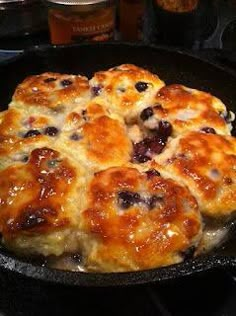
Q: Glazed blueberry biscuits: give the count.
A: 8